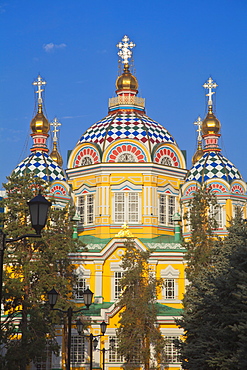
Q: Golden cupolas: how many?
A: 5